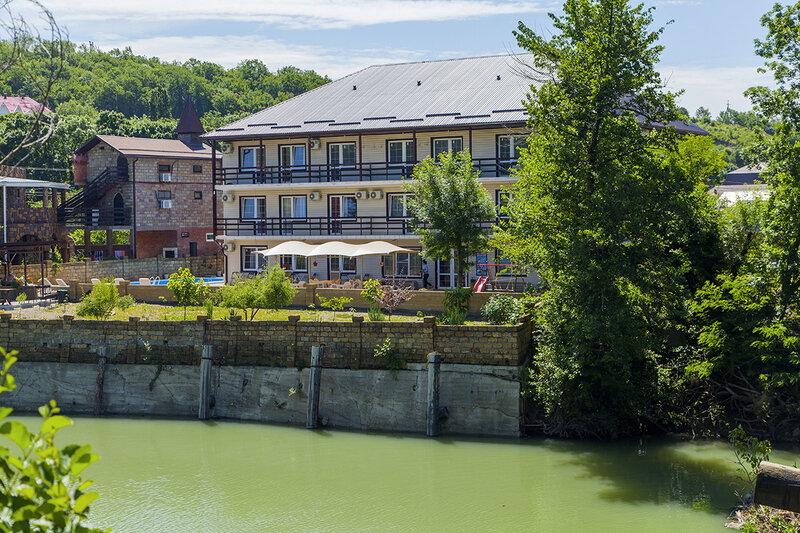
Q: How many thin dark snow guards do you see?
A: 11